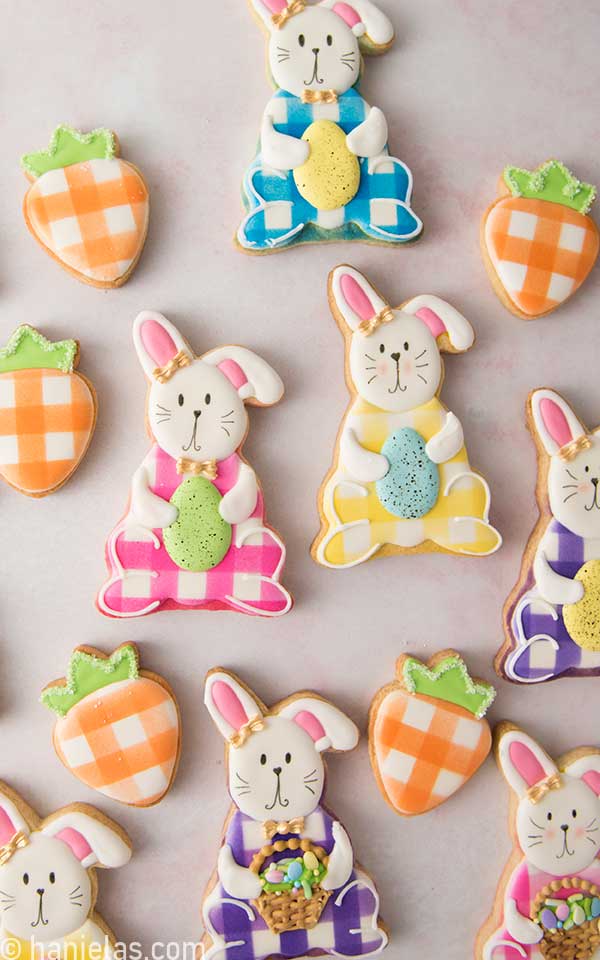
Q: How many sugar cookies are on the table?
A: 12